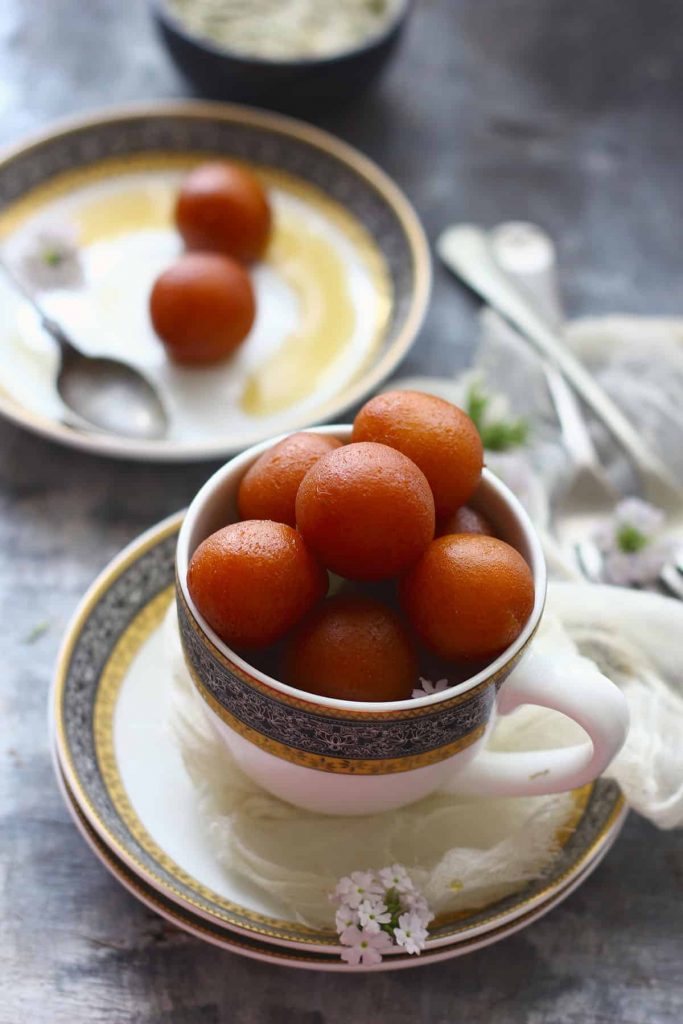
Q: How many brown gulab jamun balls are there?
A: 9